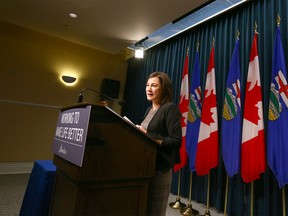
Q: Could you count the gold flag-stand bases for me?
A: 3